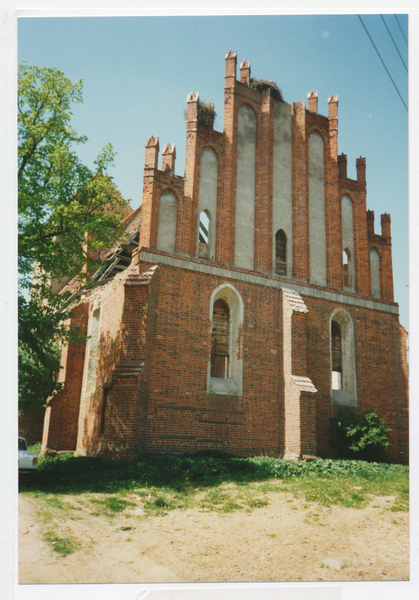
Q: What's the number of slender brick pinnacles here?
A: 12